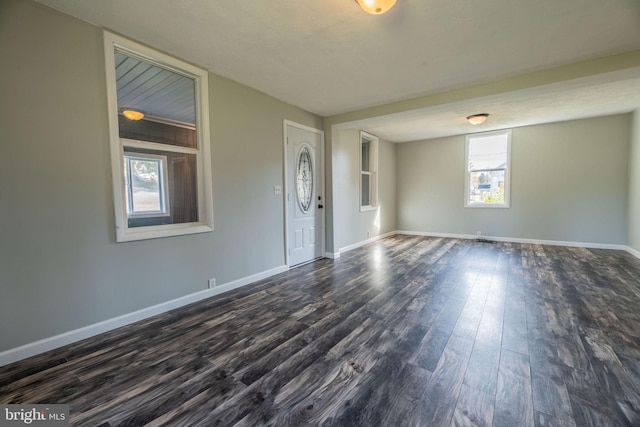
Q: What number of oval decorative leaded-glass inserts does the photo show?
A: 1